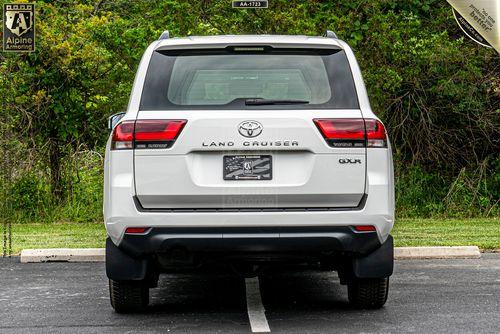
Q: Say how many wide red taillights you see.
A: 2